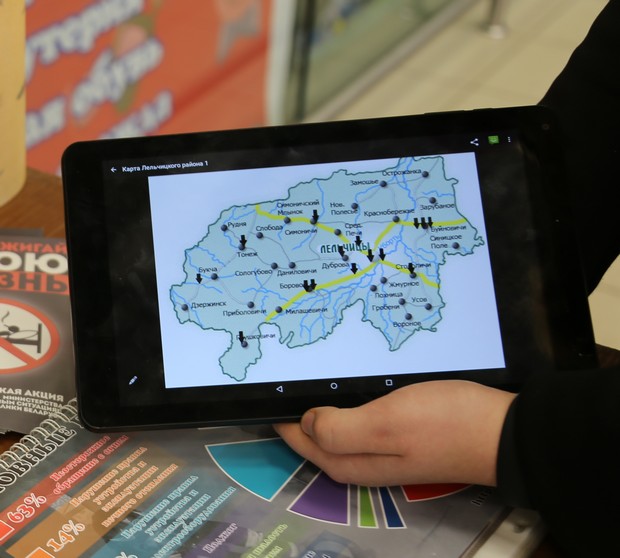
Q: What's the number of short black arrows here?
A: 15